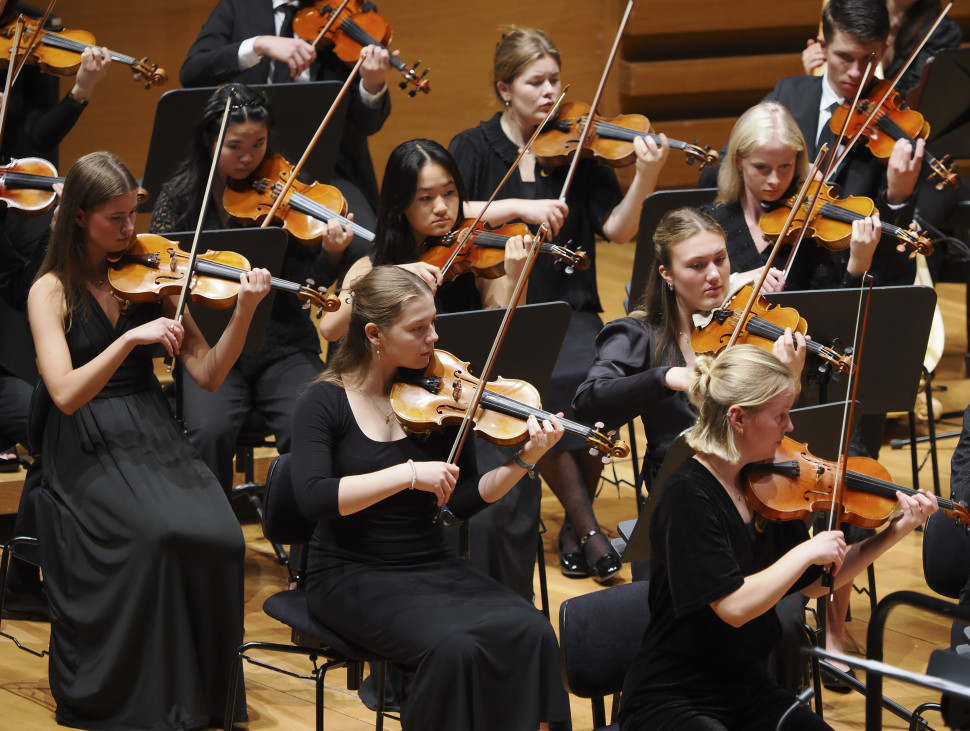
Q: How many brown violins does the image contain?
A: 12